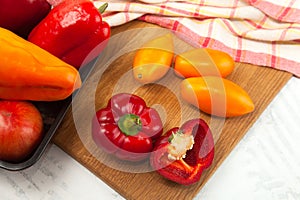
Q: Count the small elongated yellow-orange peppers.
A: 3